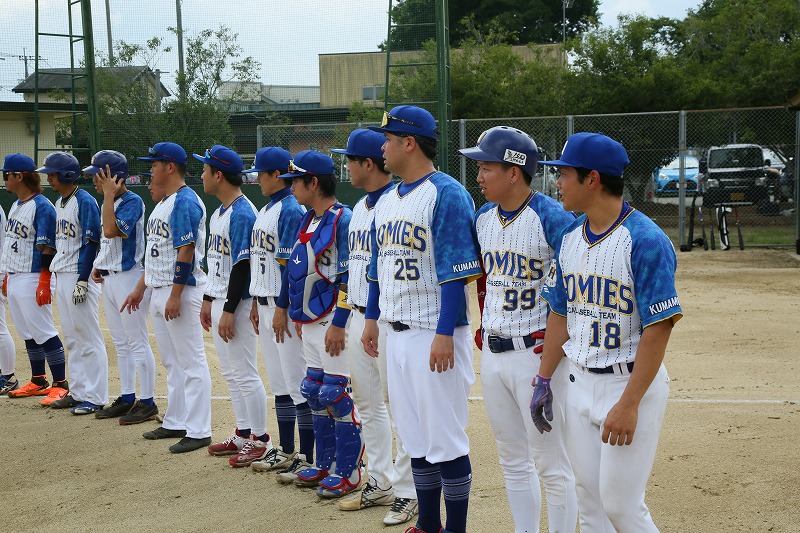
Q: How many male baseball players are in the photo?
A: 13